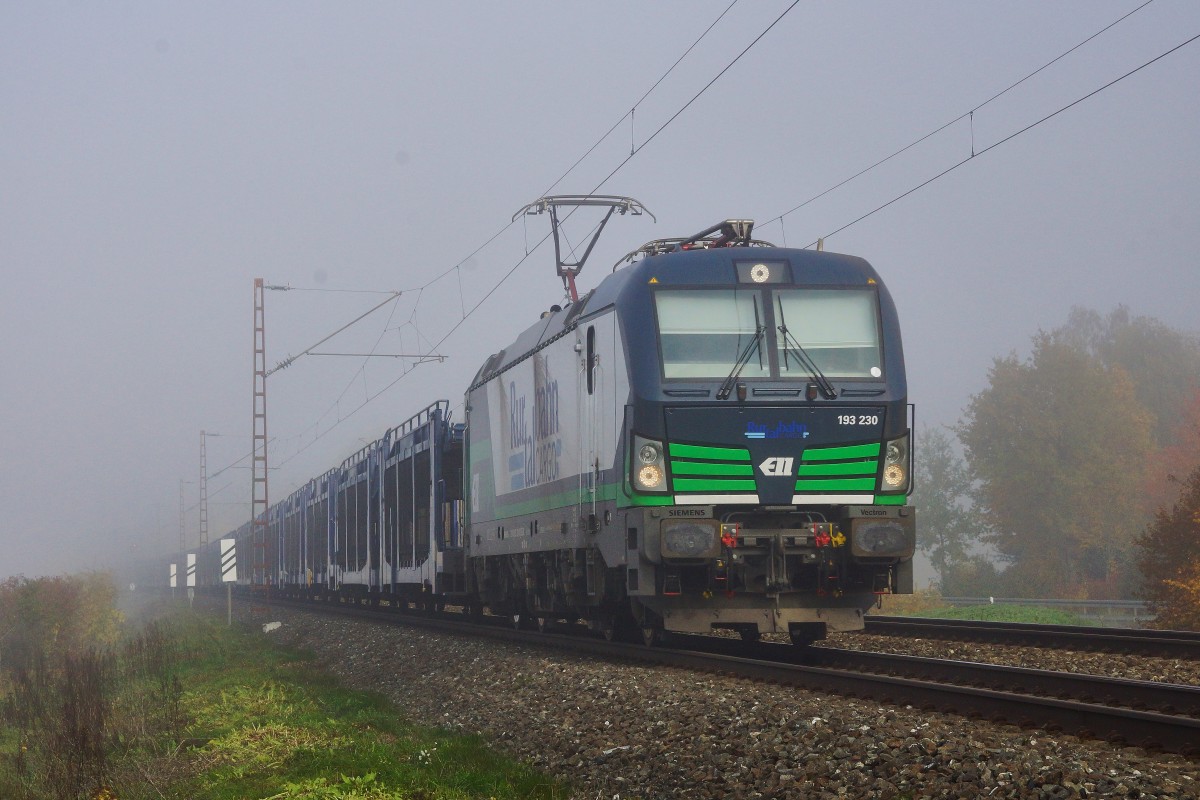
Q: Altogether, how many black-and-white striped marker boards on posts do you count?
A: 3